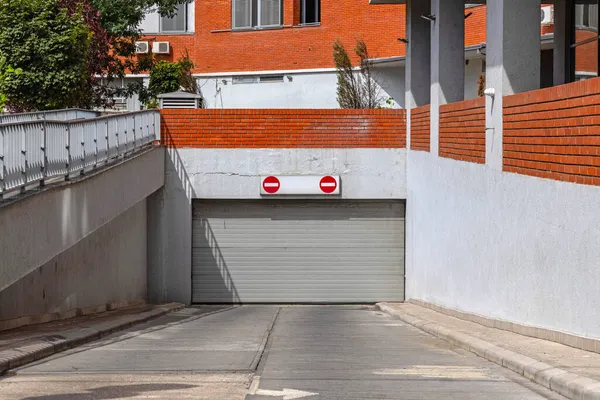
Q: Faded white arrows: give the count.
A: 1